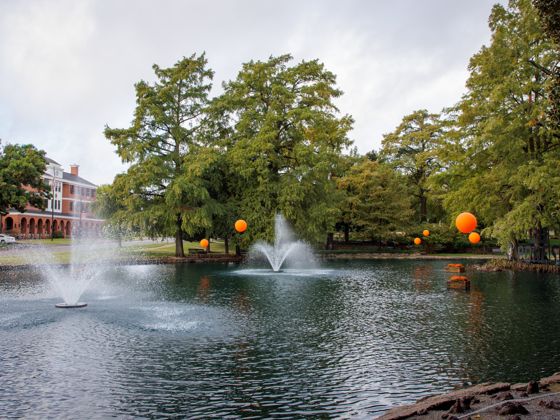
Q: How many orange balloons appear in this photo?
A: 6